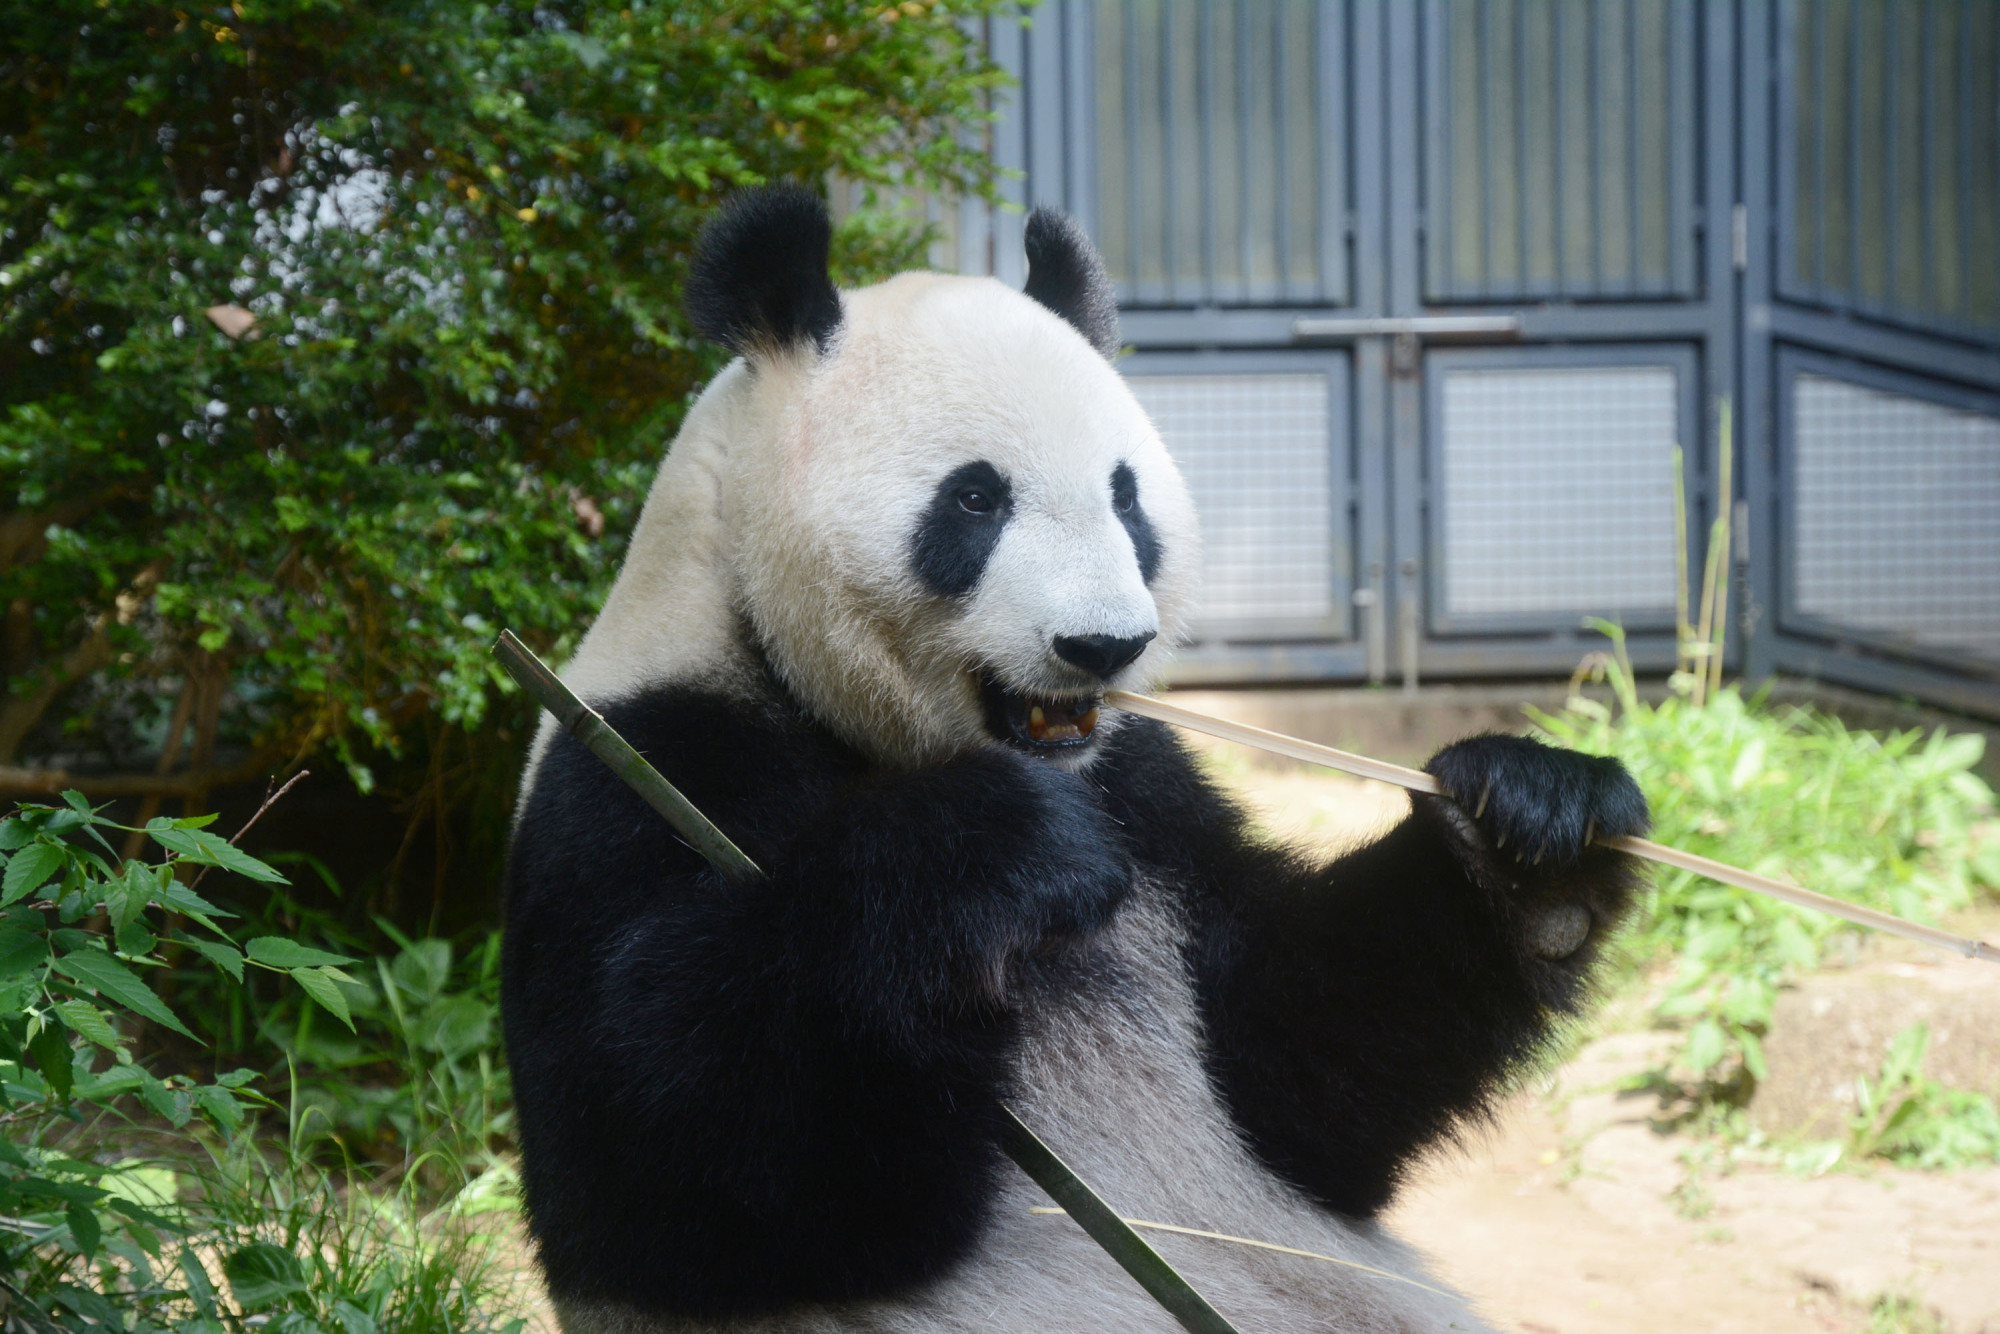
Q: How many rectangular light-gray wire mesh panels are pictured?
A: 3